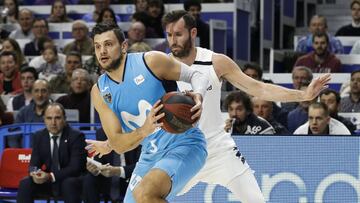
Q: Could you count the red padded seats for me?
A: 1